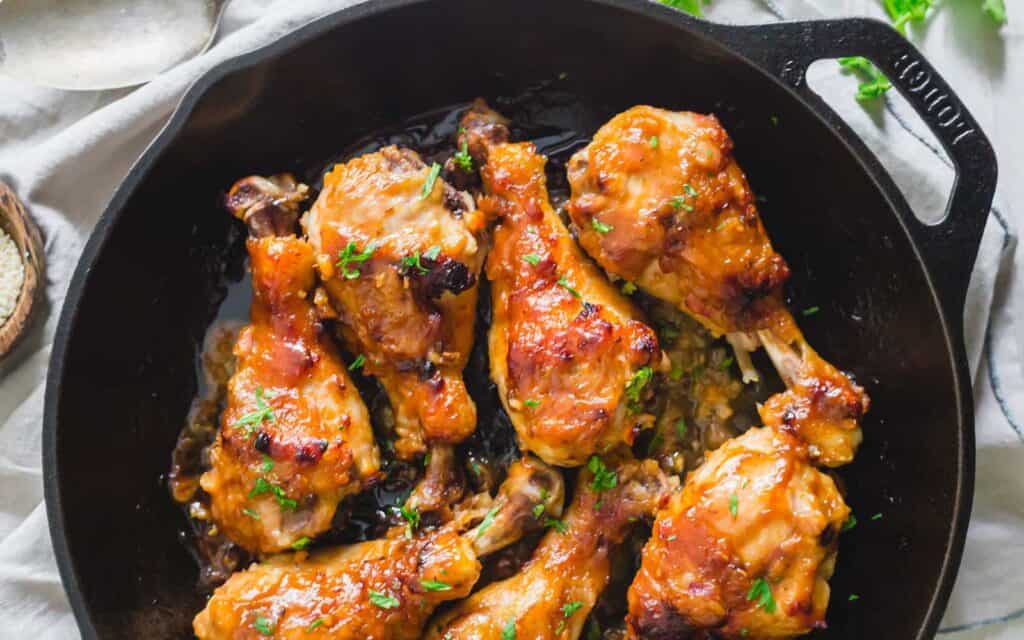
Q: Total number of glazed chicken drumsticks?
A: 7